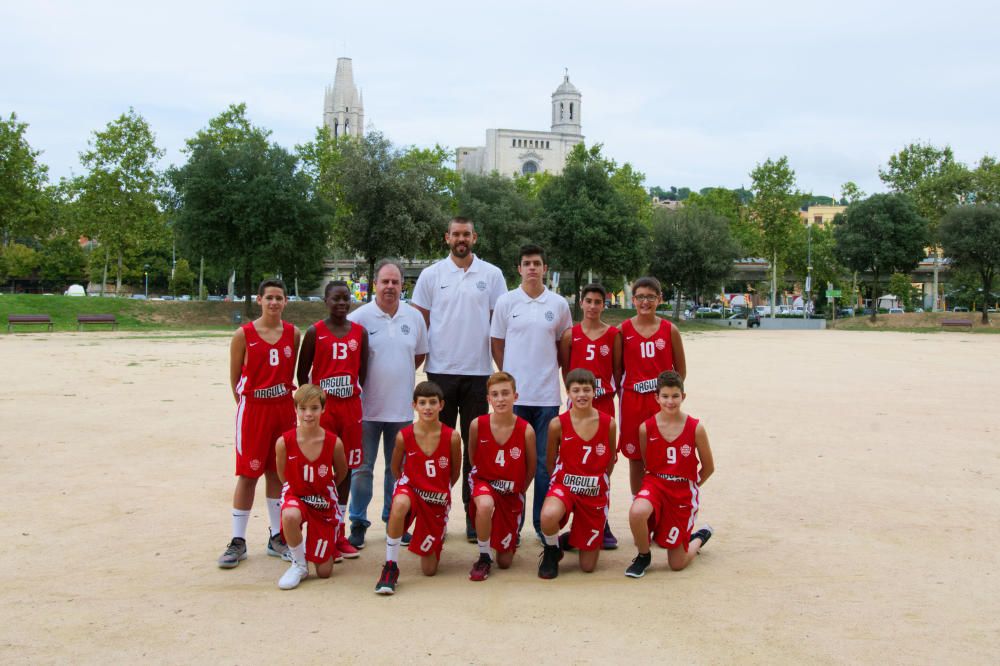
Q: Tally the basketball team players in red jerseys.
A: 9